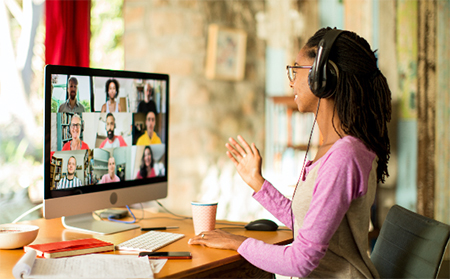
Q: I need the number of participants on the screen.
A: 9